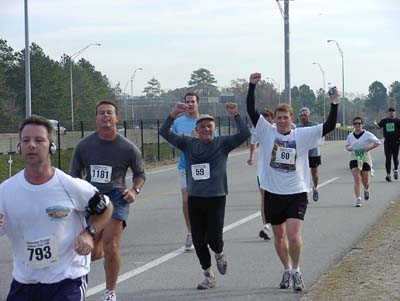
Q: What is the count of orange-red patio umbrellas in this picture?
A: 0